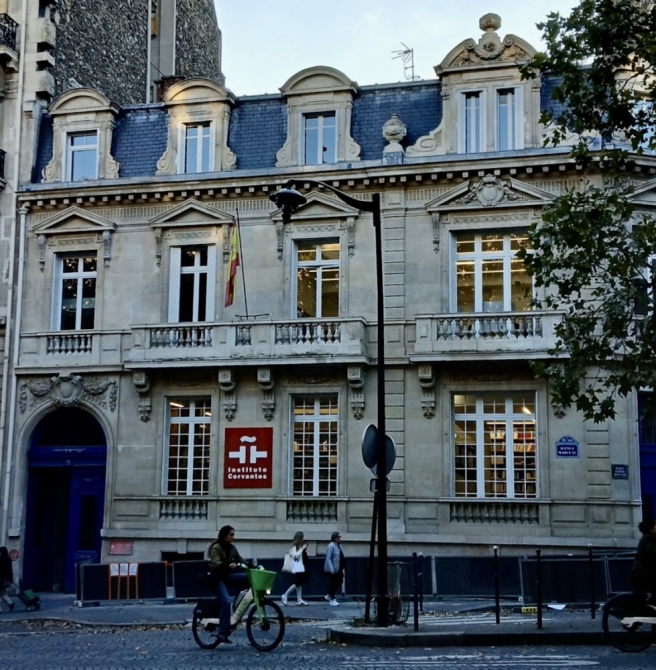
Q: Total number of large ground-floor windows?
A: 3